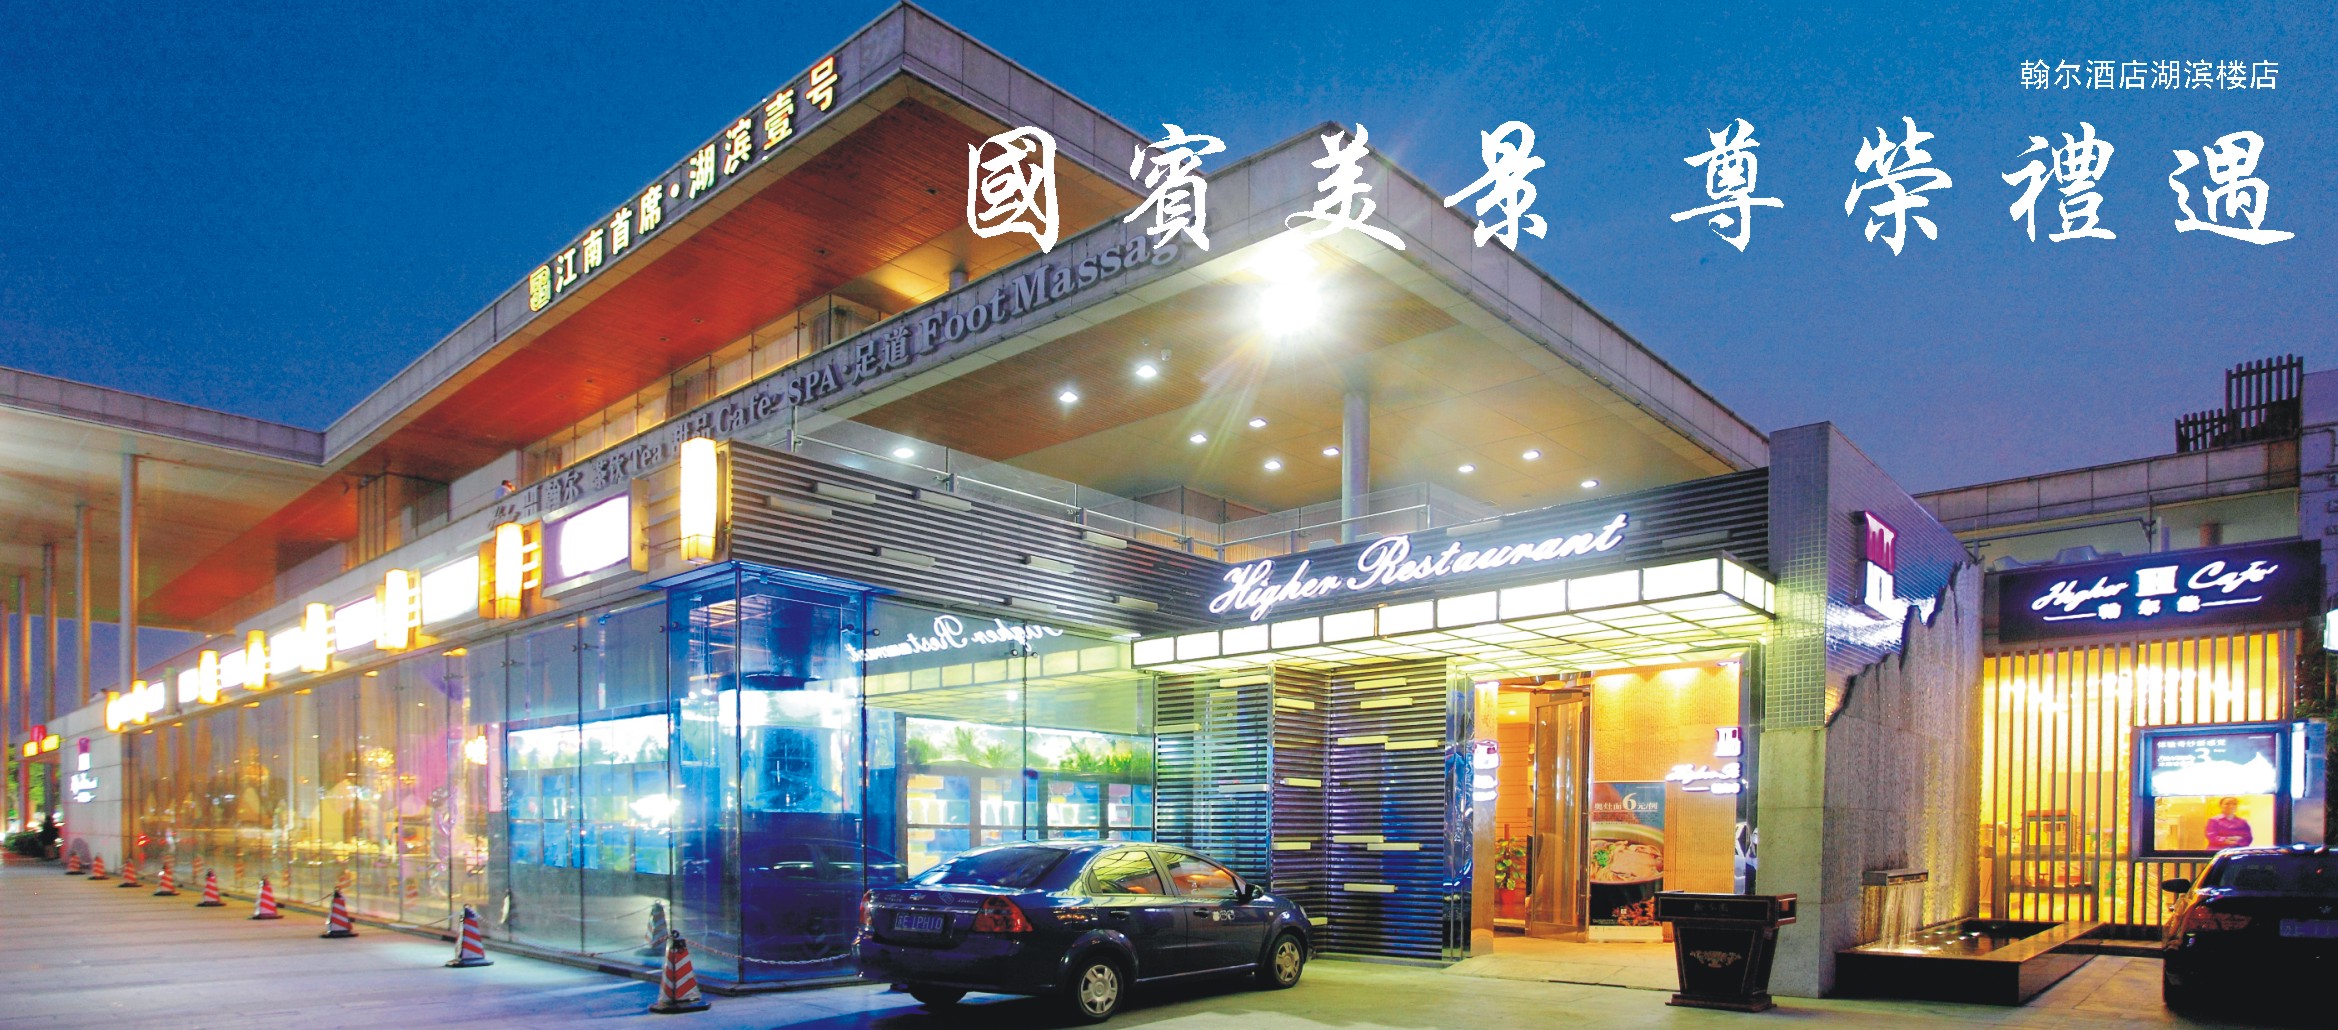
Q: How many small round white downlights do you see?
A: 10